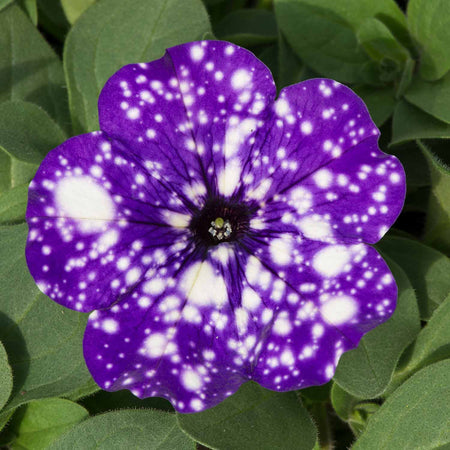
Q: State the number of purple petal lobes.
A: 5